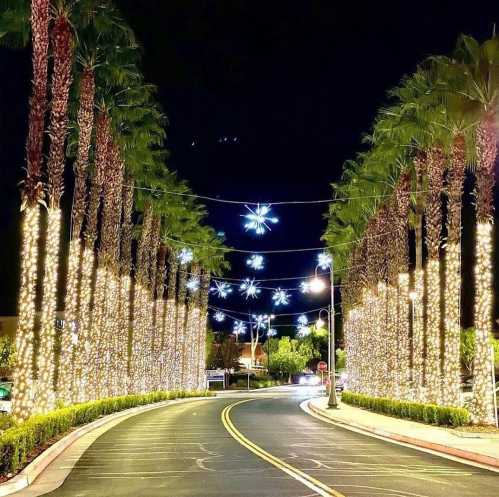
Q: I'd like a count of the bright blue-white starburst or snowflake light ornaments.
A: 15